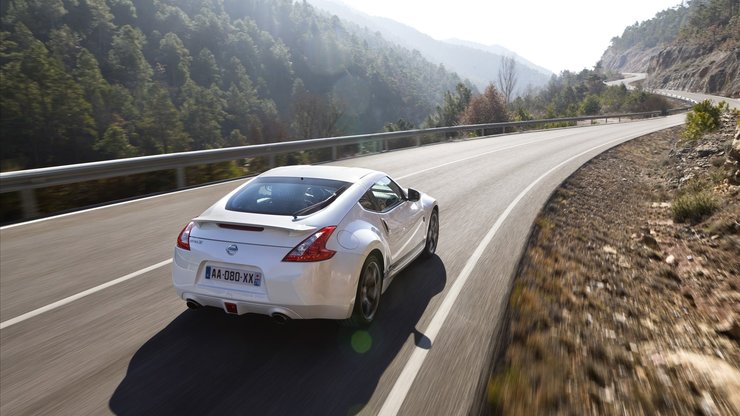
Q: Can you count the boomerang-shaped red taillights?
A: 2